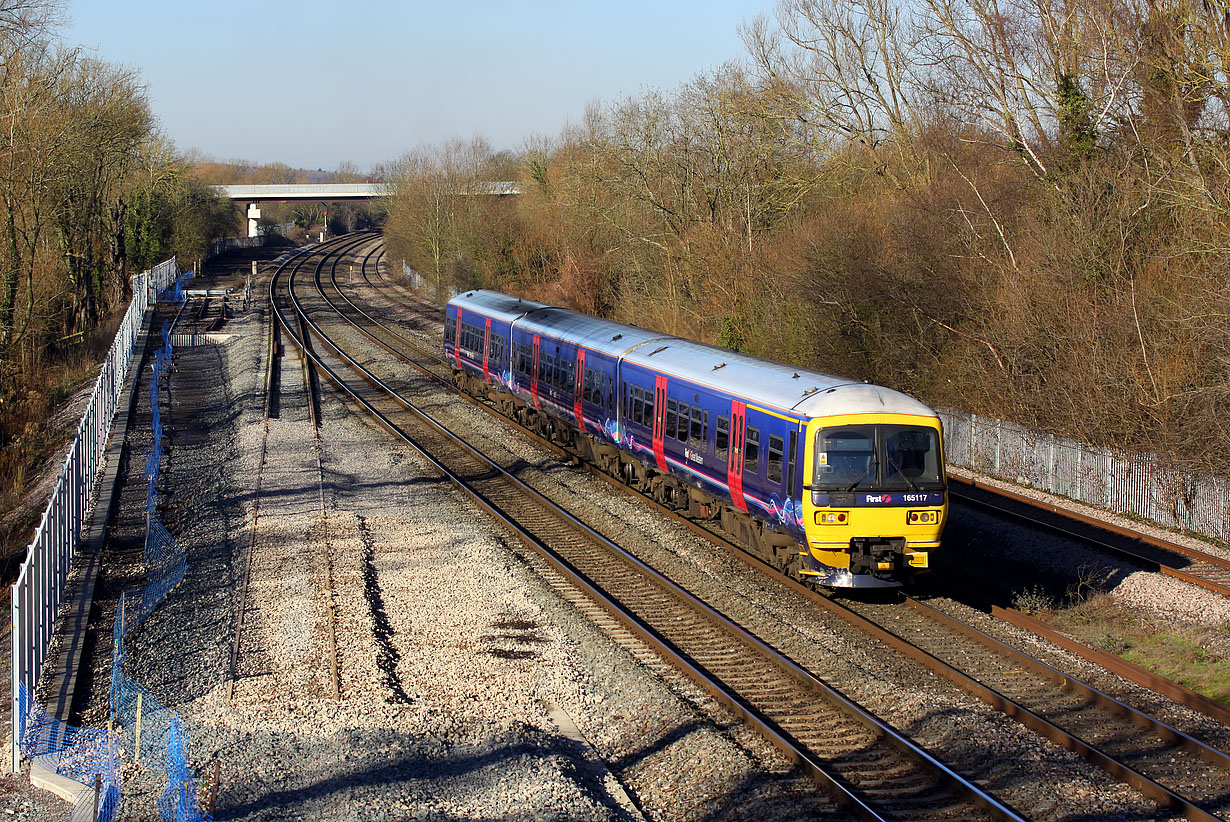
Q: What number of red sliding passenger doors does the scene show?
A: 6